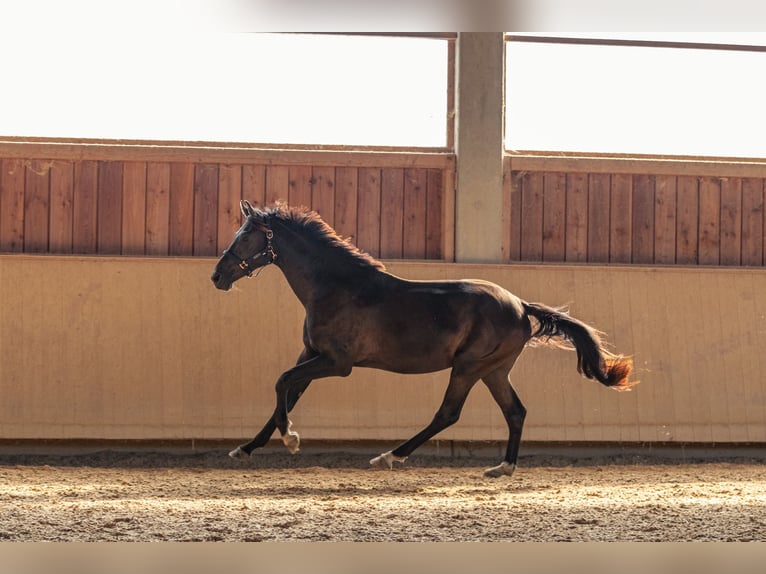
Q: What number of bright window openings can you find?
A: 2